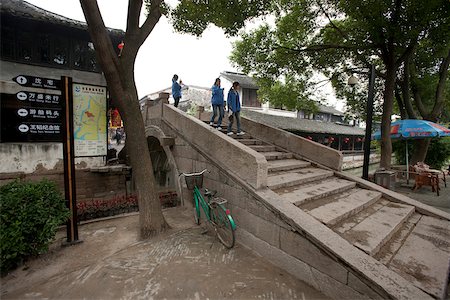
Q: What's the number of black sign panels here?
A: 4